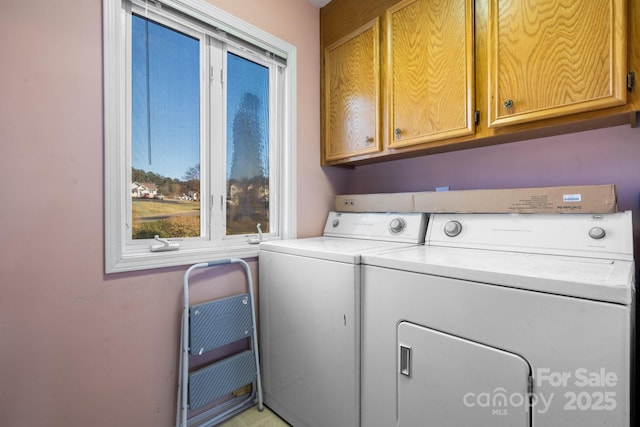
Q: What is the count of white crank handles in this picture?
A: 2